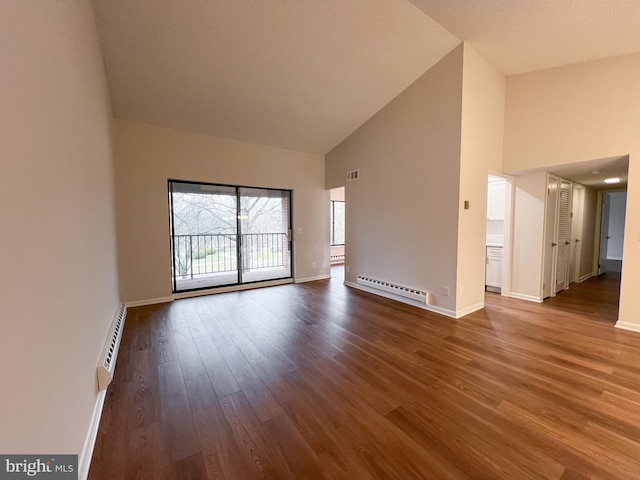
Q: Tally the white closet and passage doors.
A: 4